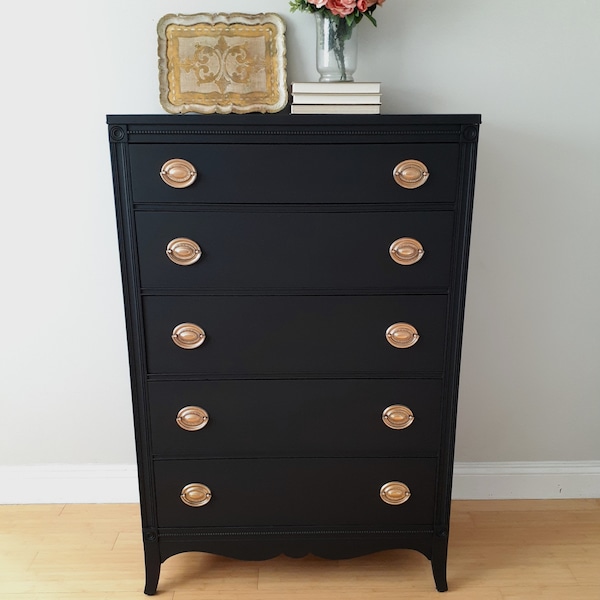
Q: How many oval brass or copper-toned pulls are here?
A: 10